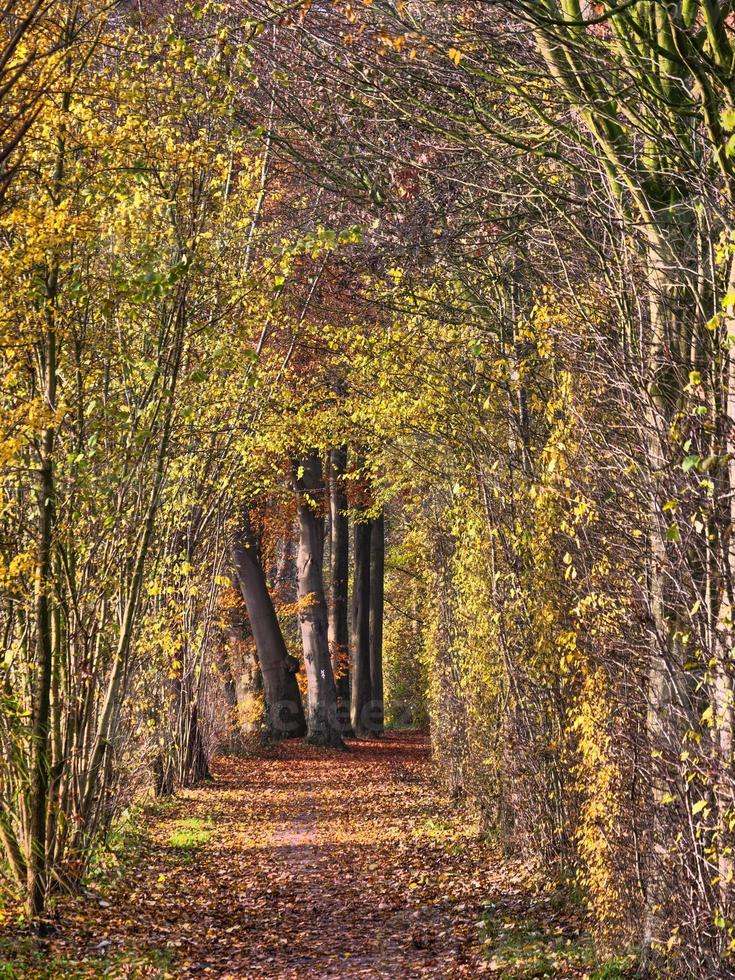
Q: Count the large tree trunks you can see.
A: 5